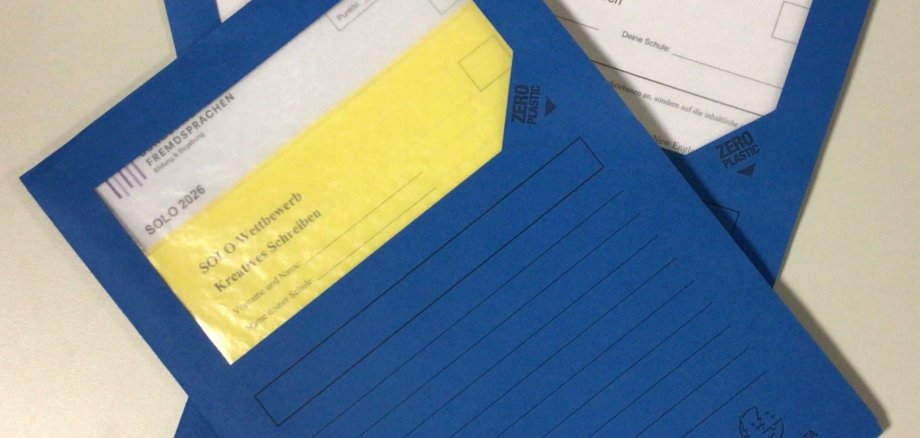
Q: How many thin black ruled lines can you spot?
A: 9